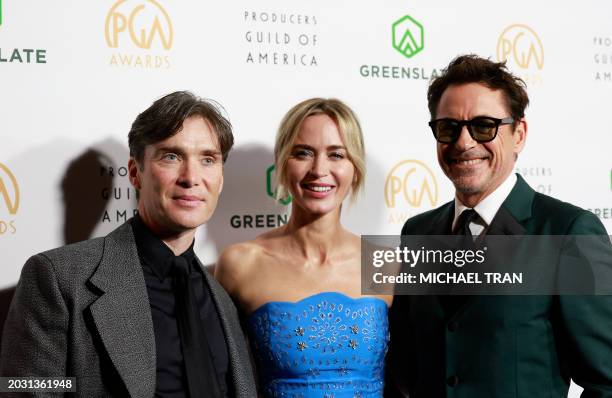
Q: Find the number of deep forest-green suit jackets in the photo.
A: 1